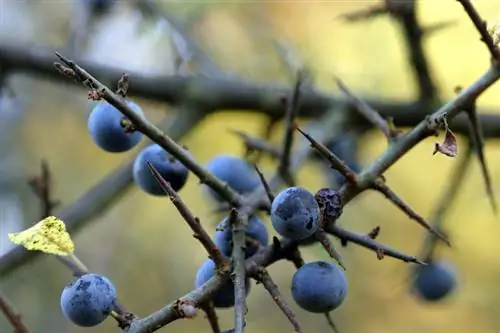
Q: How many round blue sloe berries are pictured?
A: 9